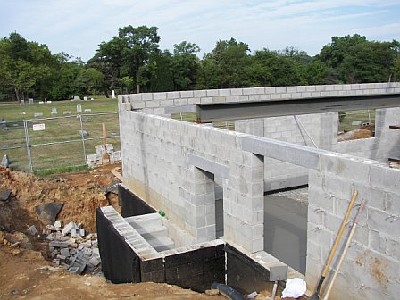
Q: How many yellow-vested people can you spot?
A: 0